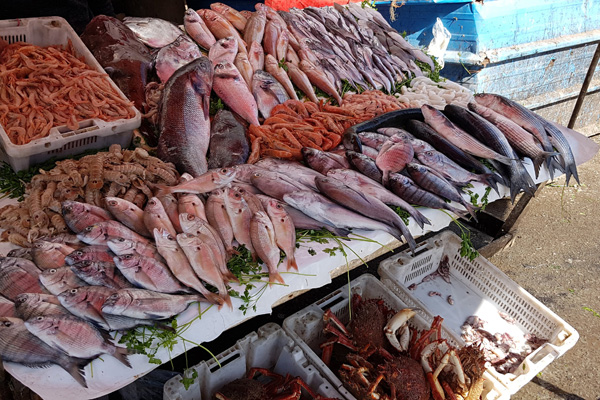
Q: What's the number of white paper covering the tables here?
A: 1